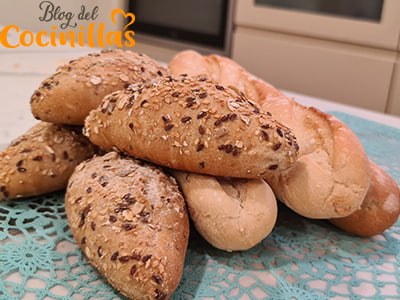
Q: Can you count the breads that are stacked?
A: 7